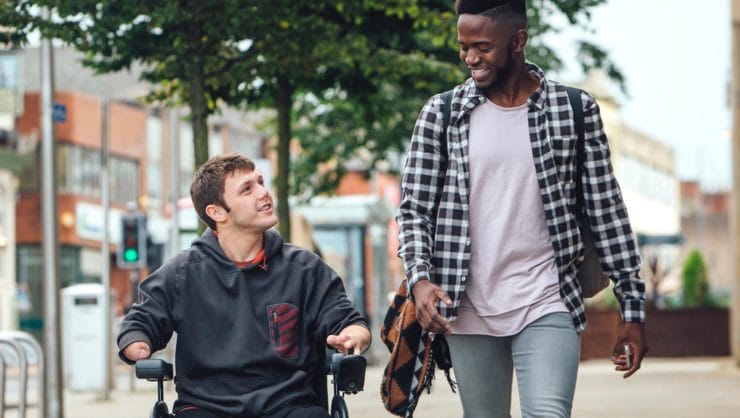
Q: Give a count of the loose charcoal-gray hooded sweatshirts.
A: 1